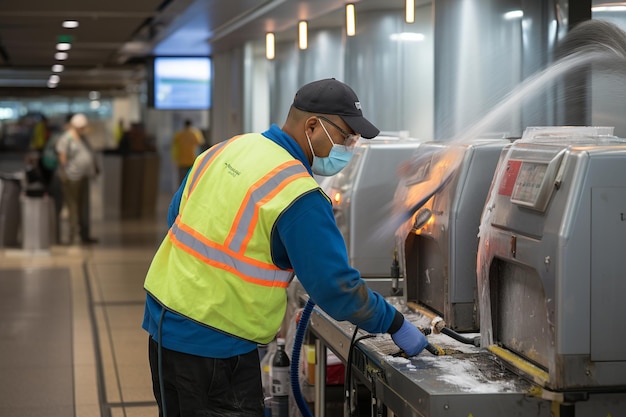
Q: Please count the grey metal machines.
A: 3